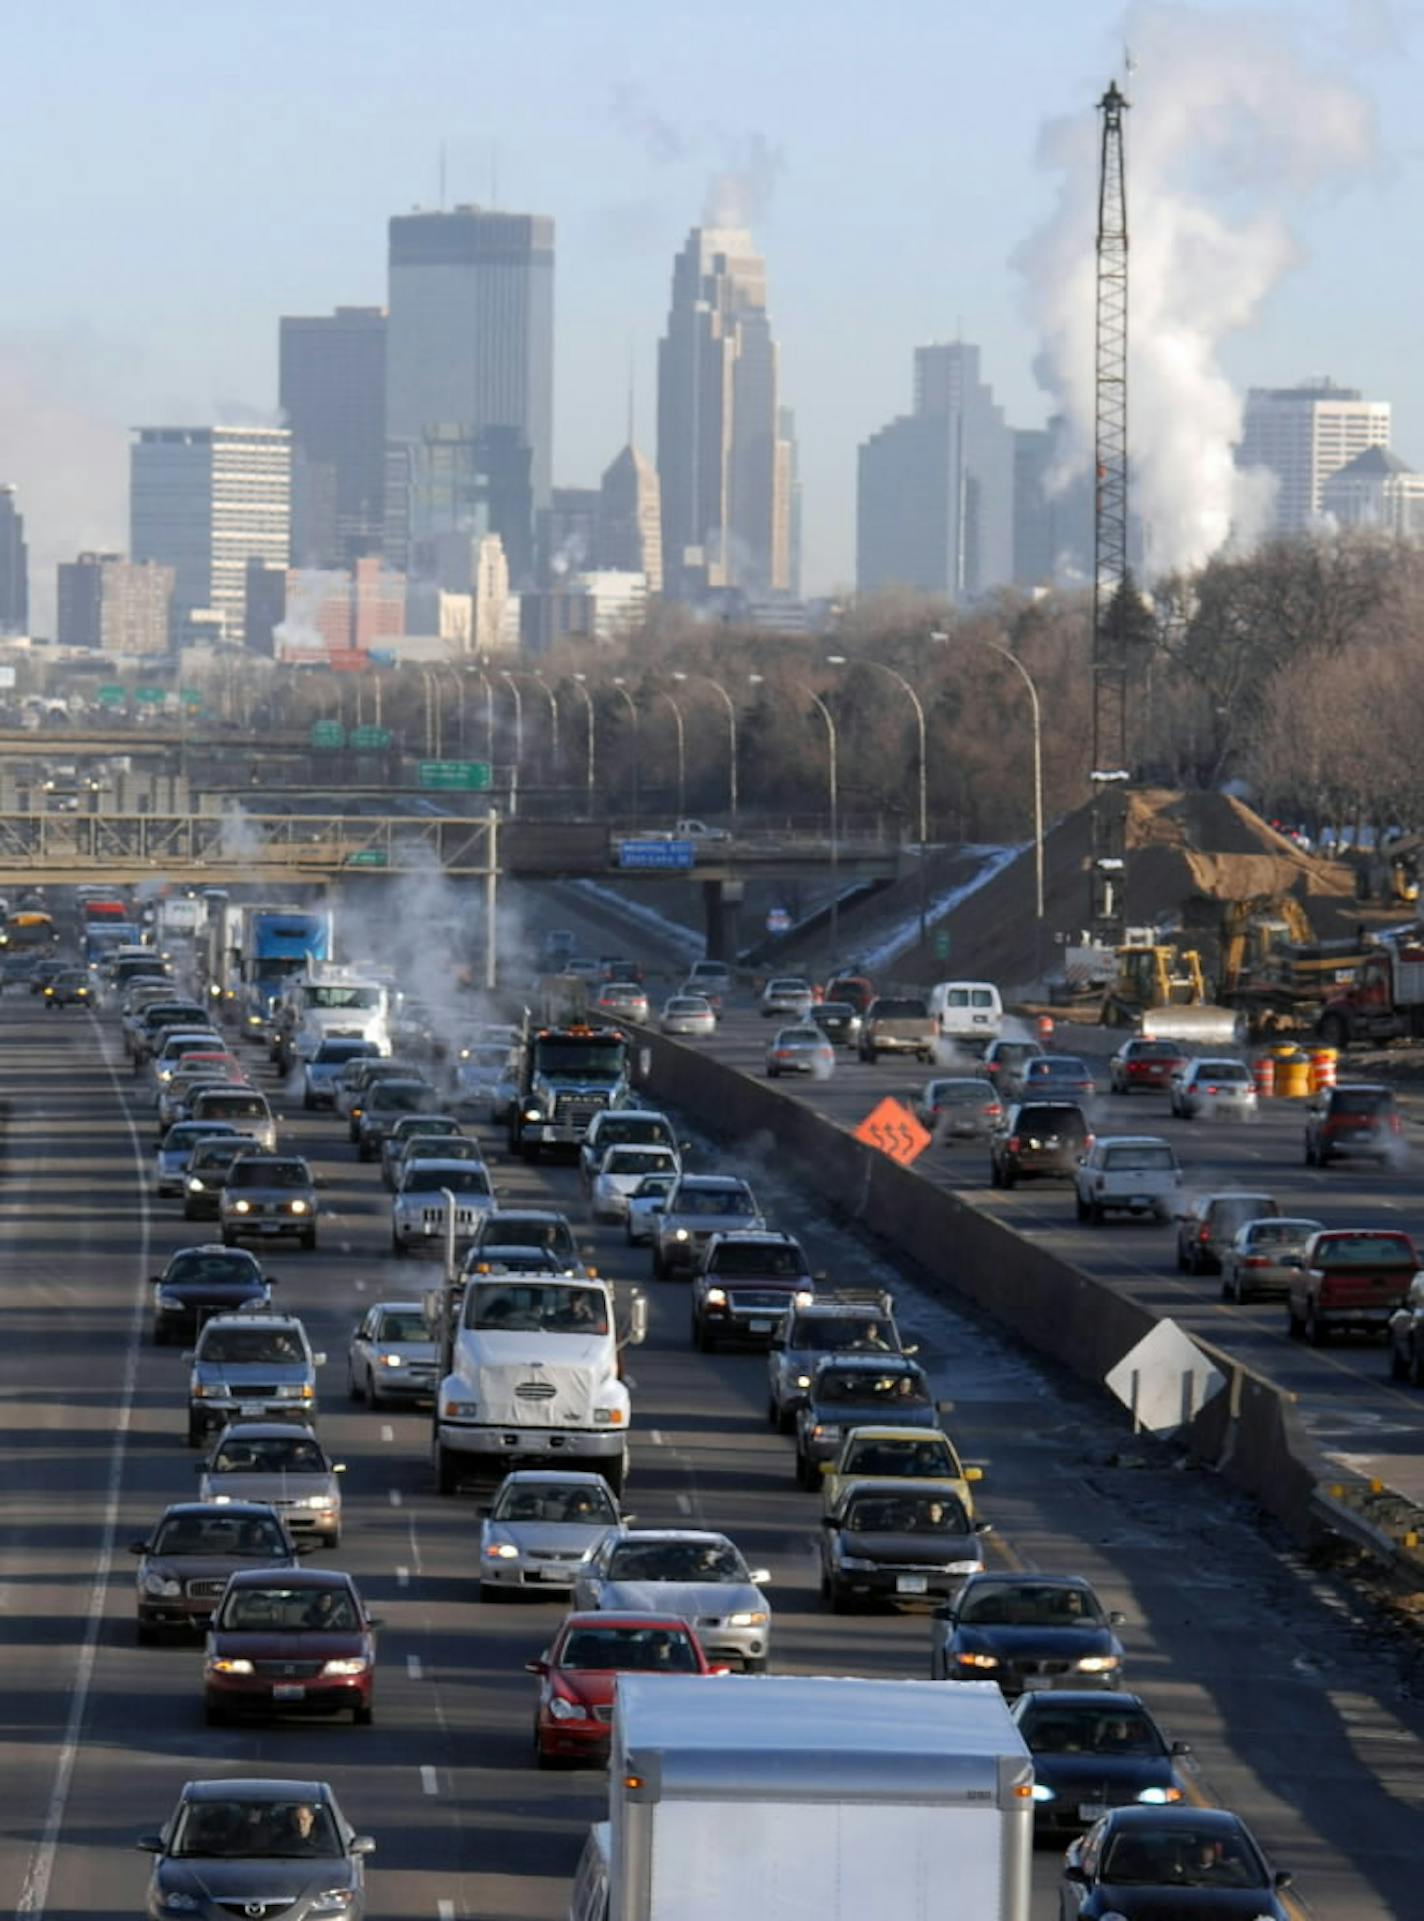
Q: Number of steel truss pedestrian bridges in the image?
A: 1